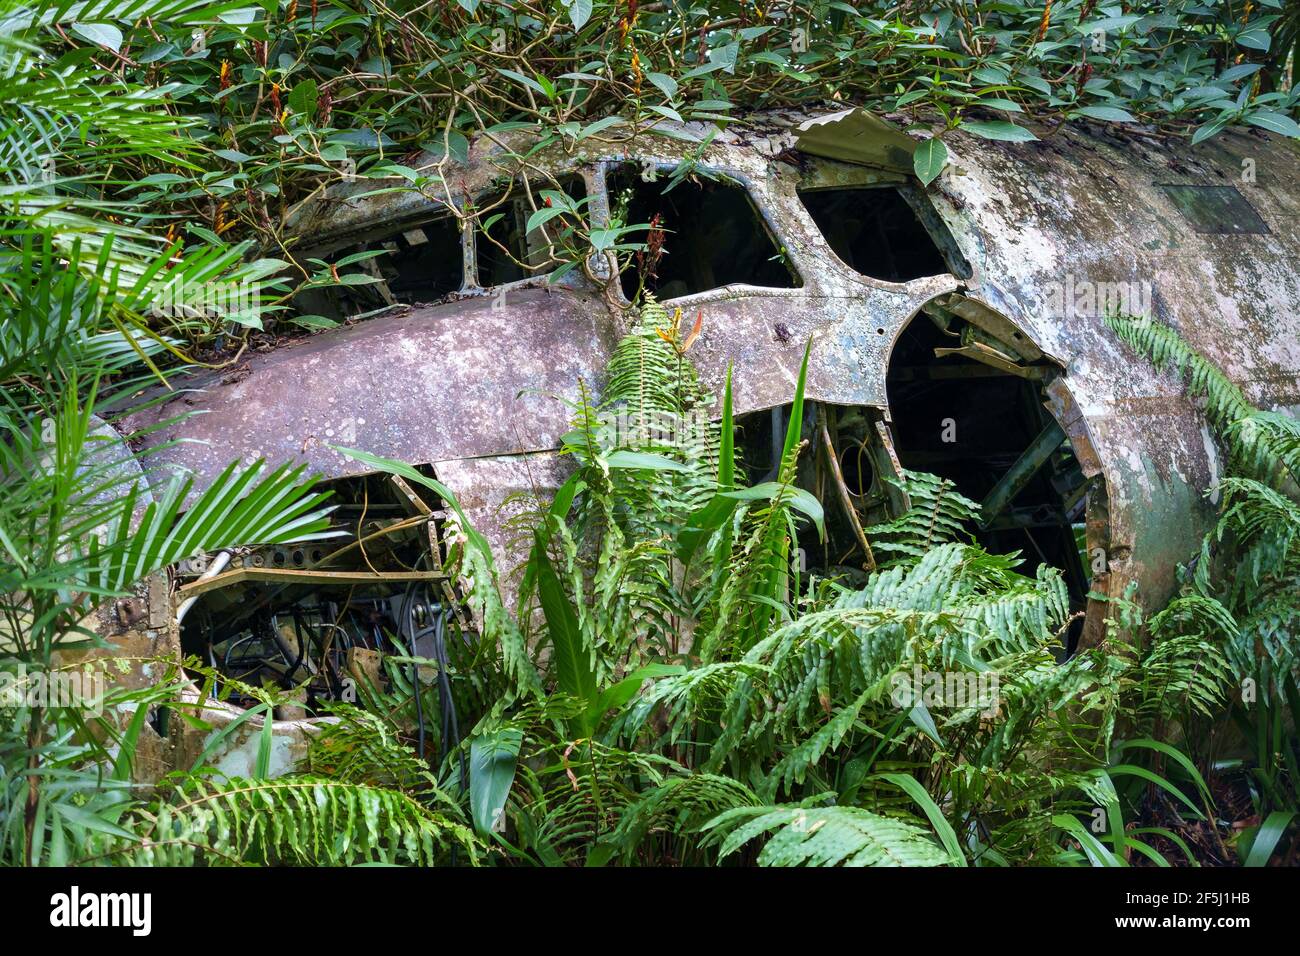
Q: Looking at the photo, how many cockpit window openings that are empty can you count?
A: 4